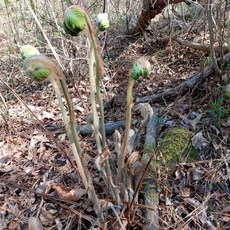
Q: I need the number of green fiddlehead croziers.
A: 5